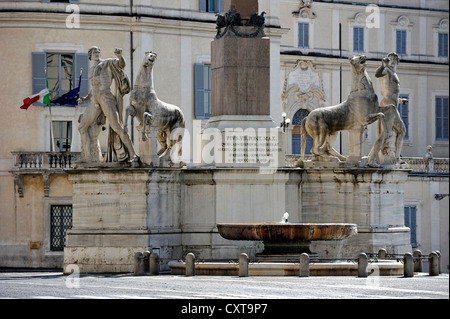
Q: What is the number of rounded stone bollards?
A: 12